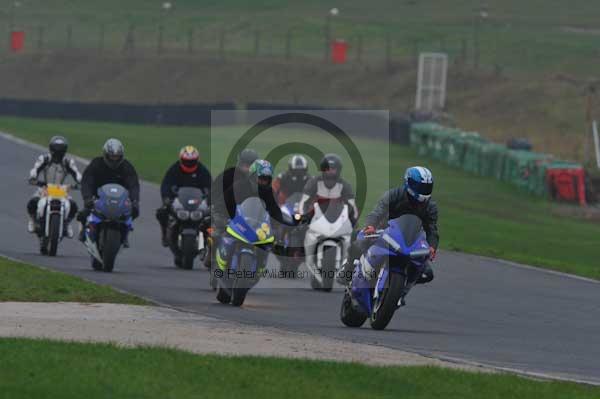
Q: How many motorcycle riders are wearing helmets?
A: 8